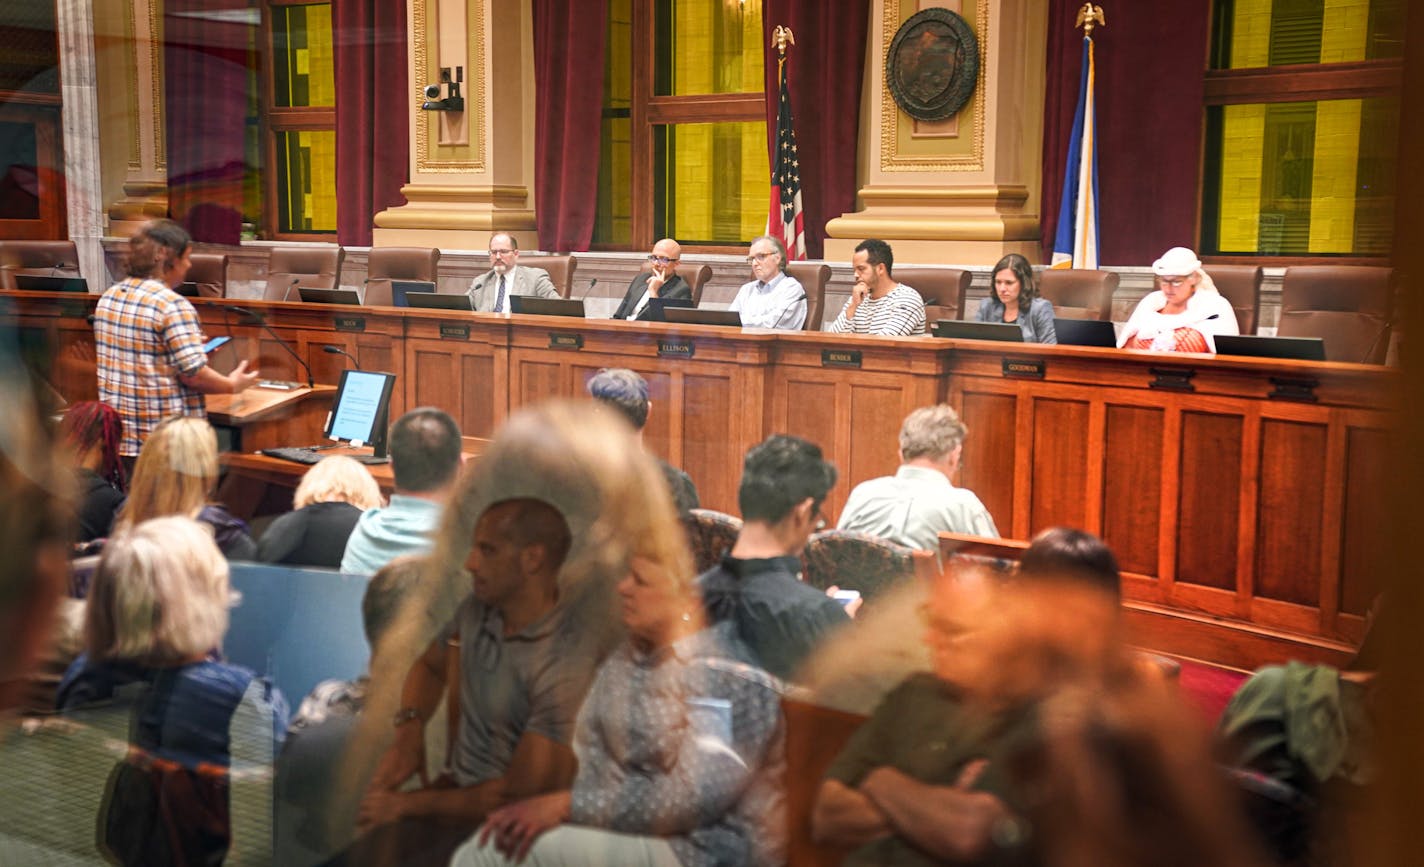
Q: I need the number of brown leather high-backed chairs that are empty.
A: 5